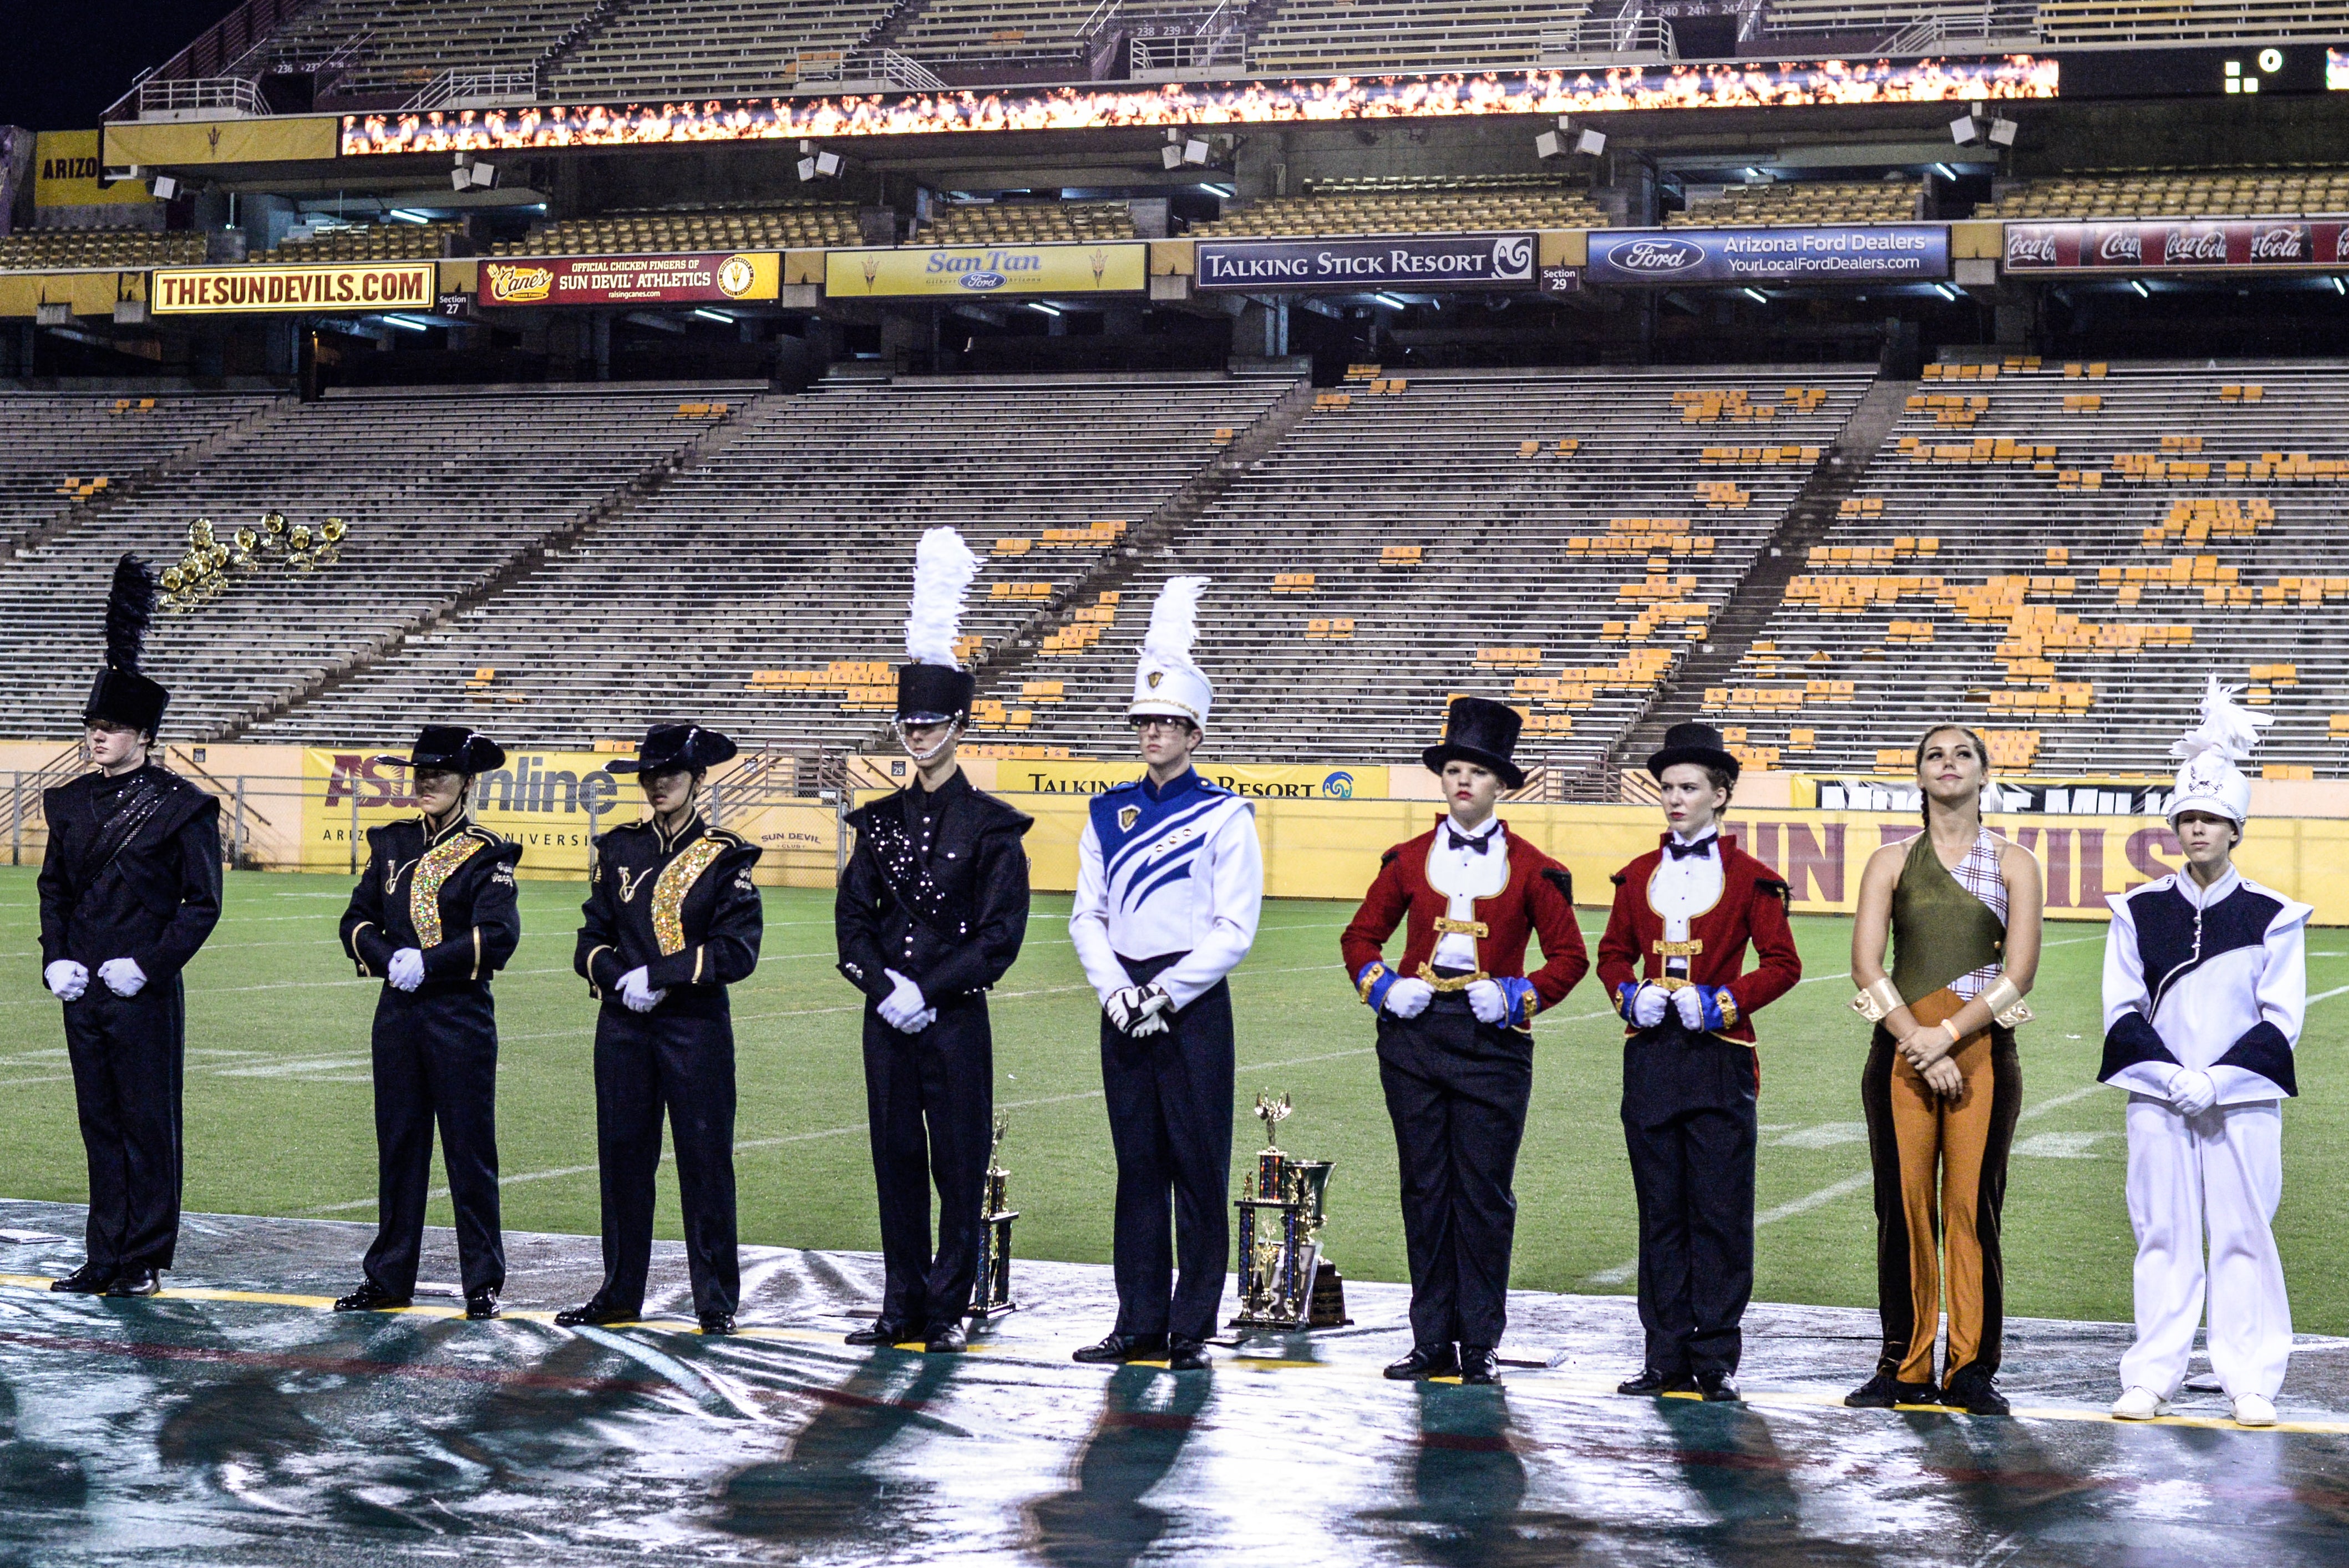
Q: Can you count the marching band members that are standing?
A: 9